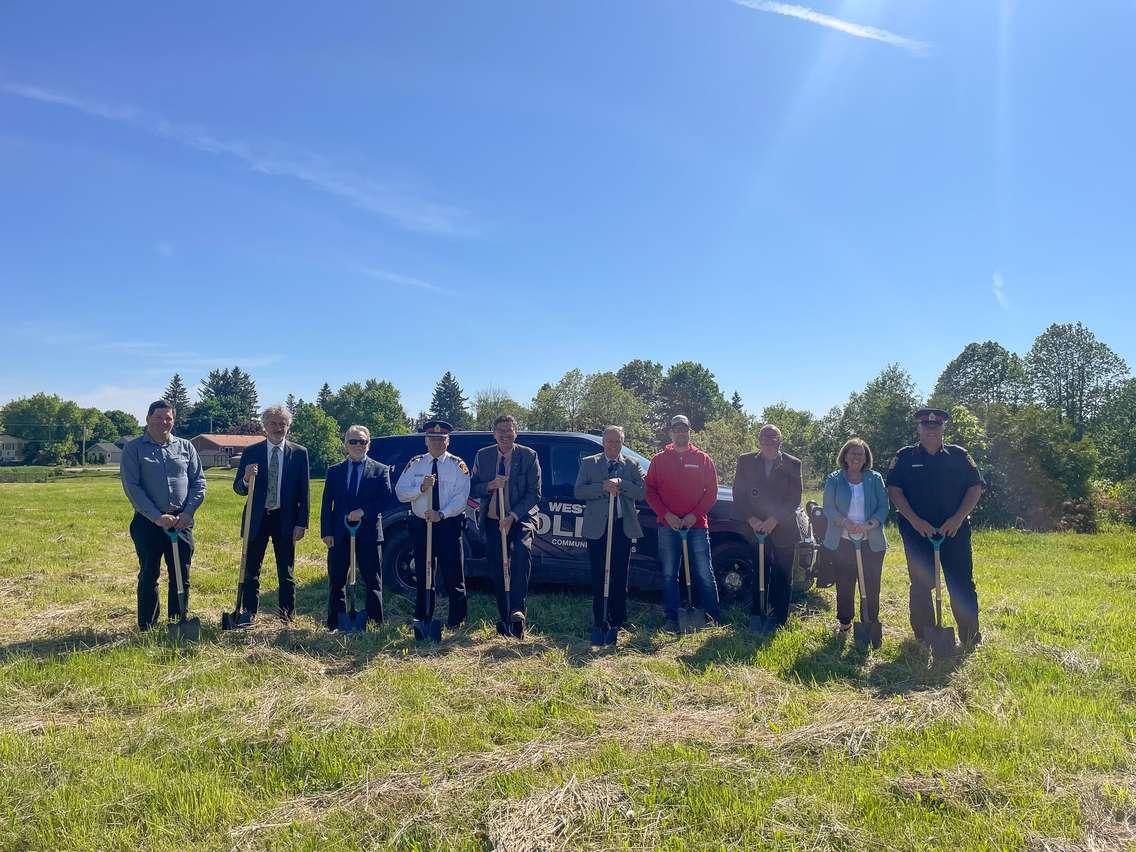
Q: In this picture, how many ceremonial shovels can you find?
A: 10